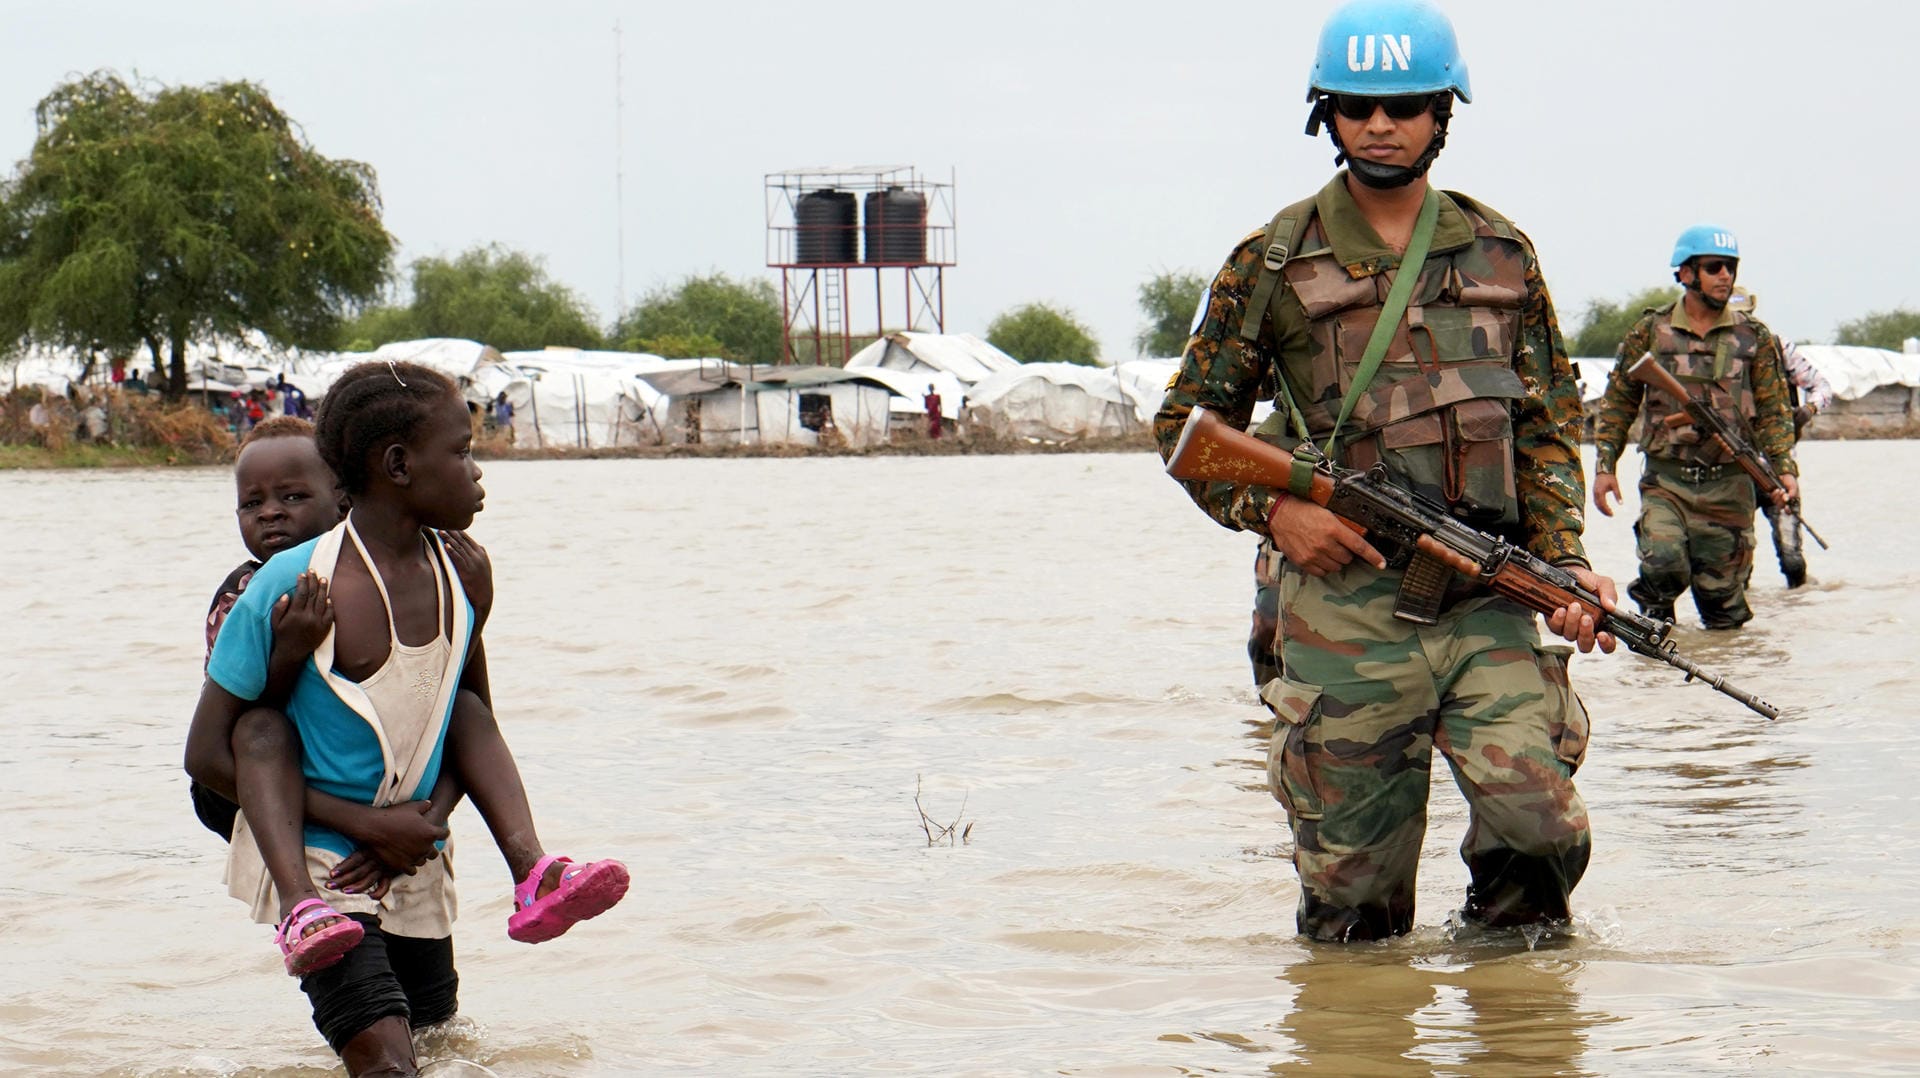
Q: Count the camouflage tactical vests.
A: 2